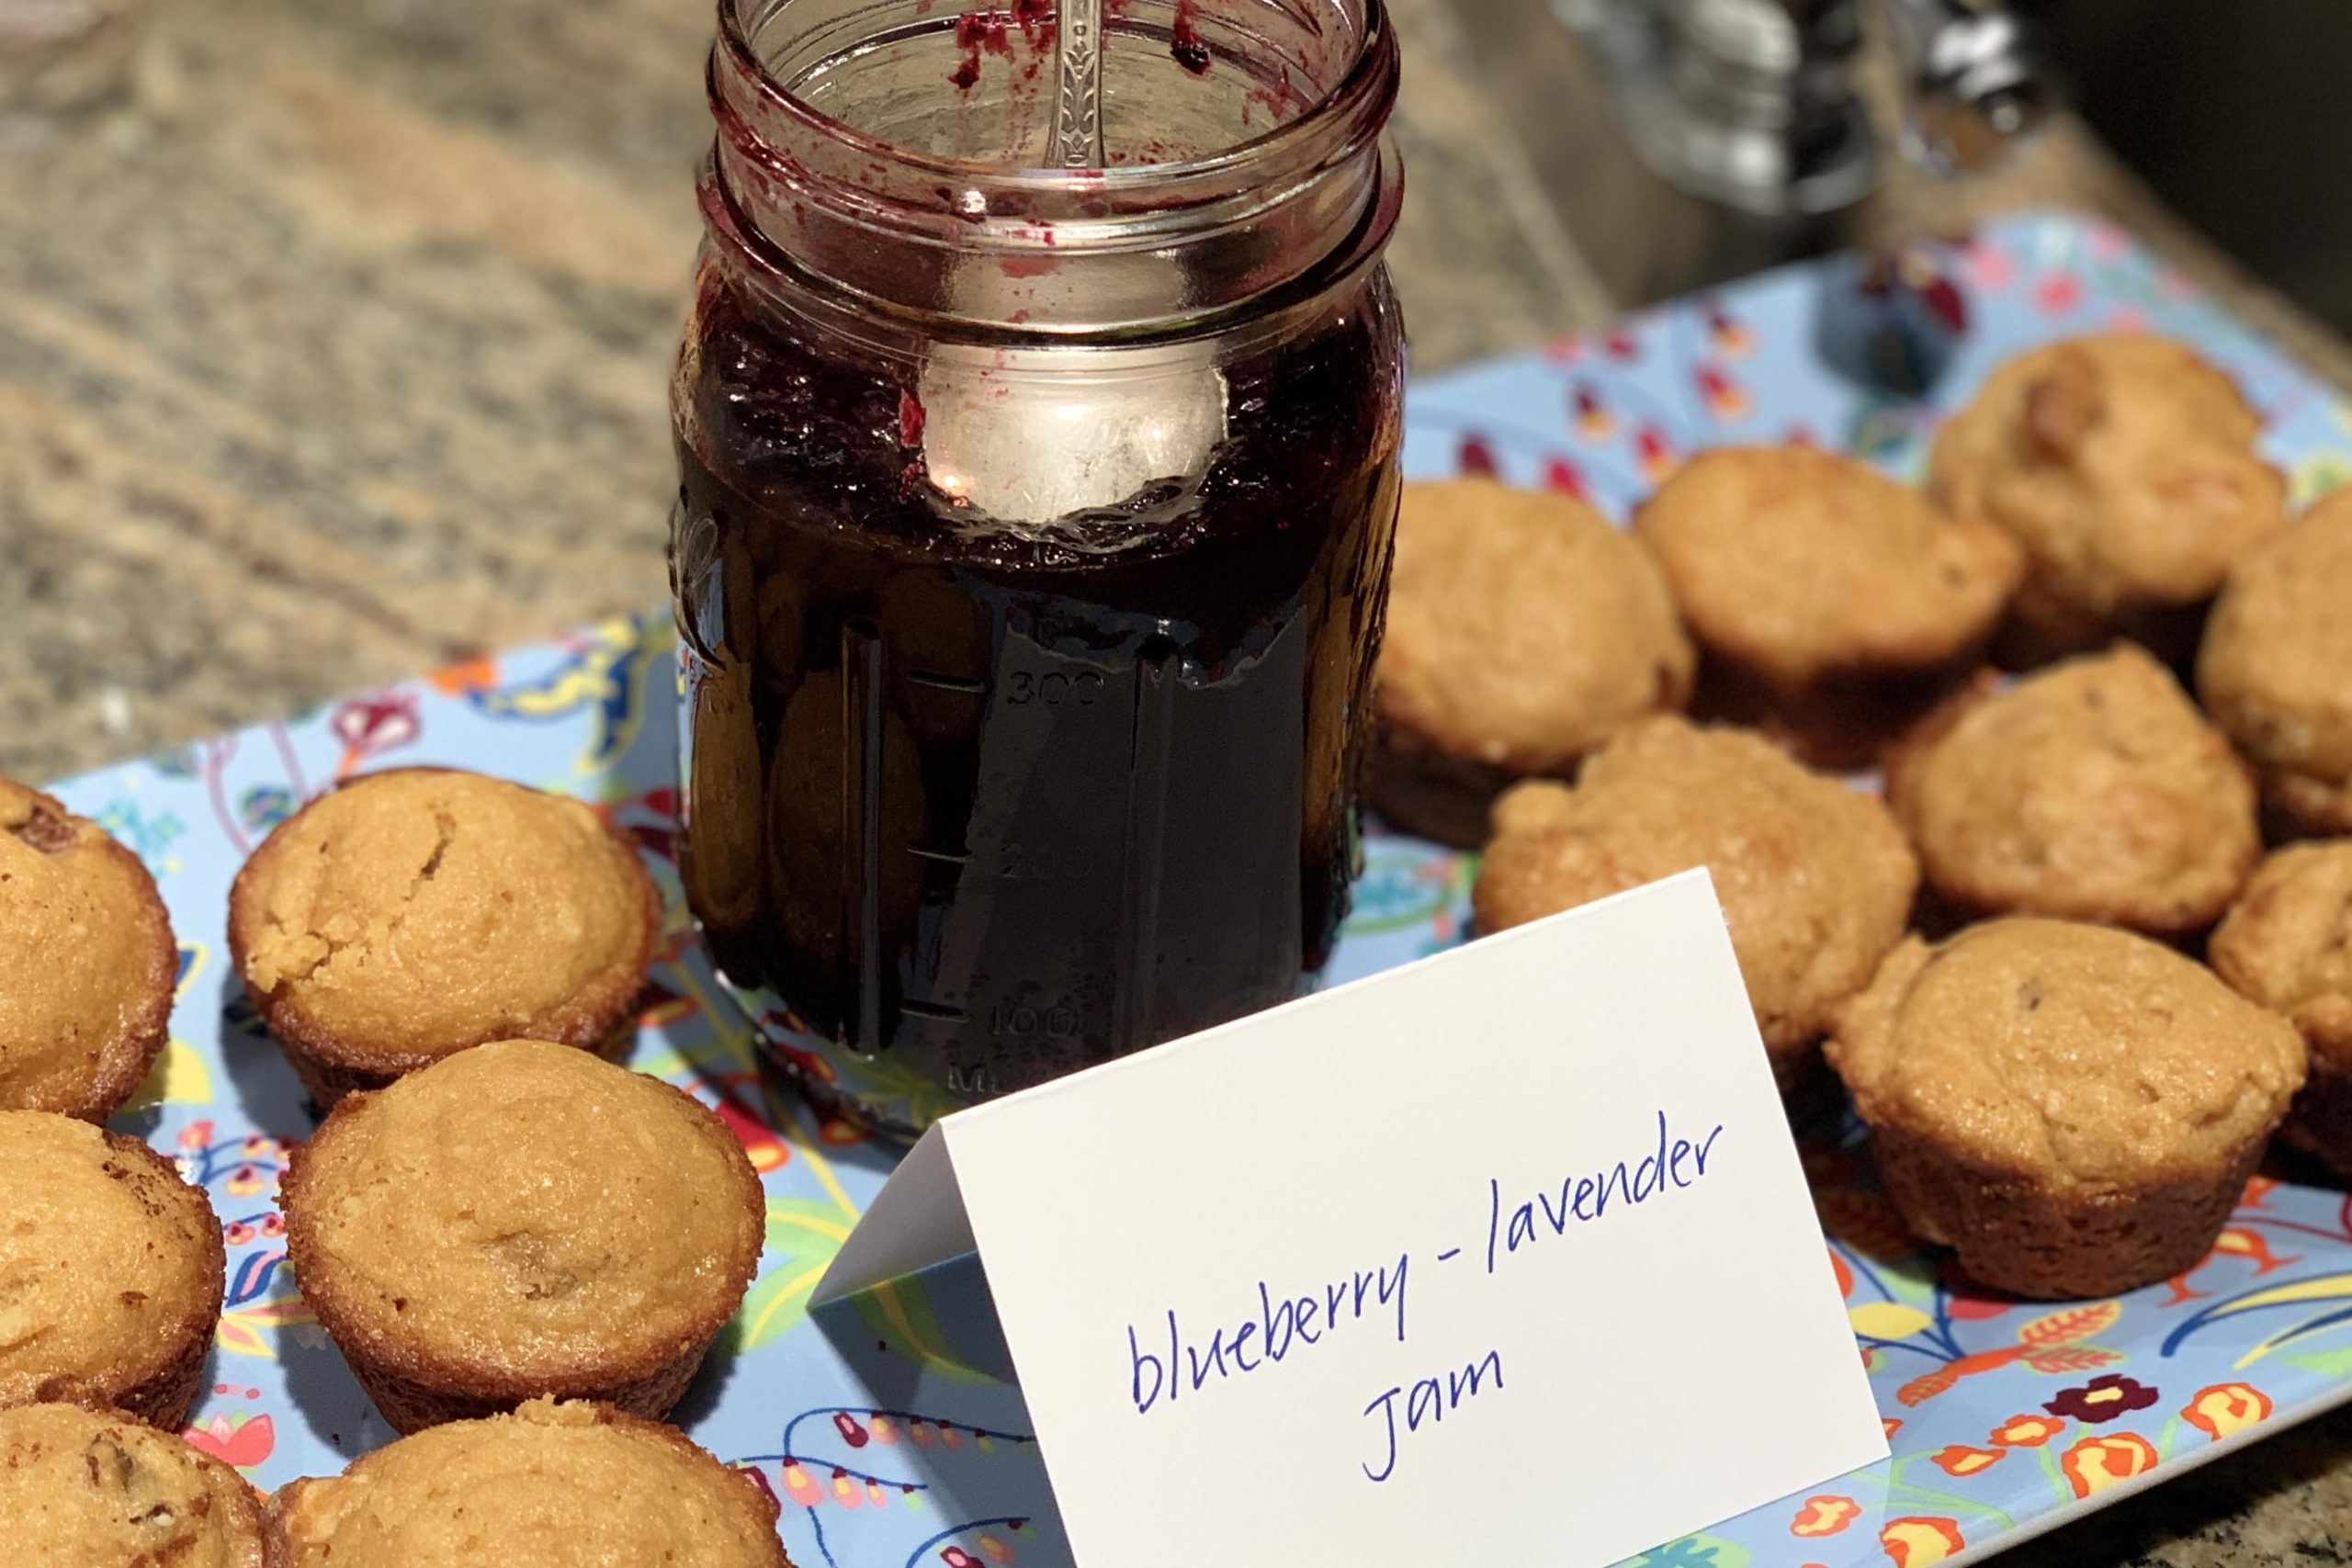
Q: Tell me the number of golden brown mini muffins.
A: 14